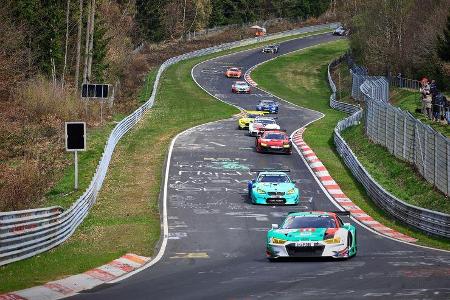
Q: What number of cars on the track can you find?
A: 10